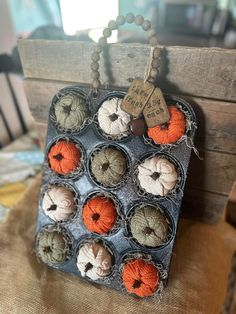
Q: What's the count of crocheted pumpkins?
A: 12